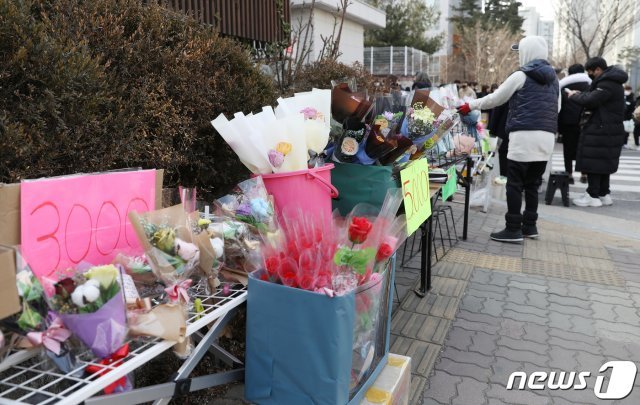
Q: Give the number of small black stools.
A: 1